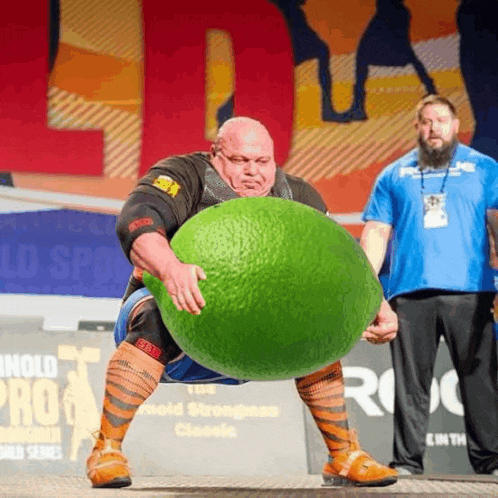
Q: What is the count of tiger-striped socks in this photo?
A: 2